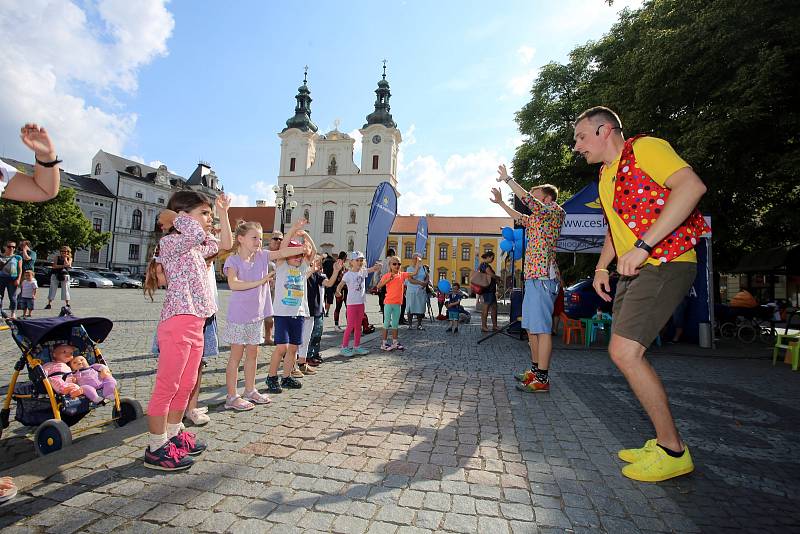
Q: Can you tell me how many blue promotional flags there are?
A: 2